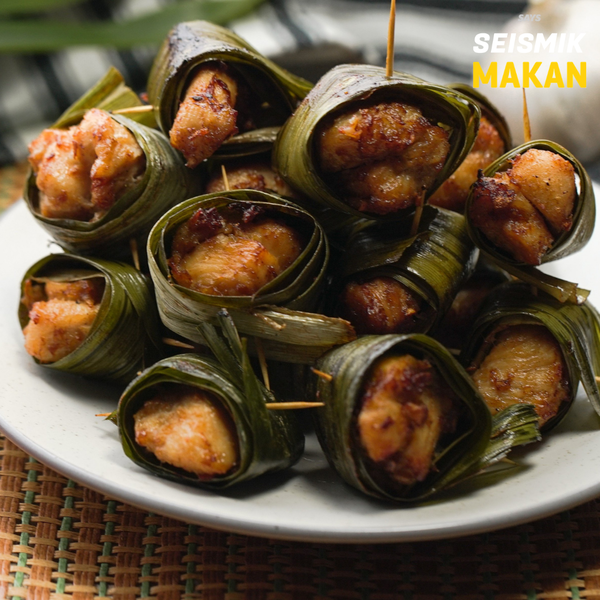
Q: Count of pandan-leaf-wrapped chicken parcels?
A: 13